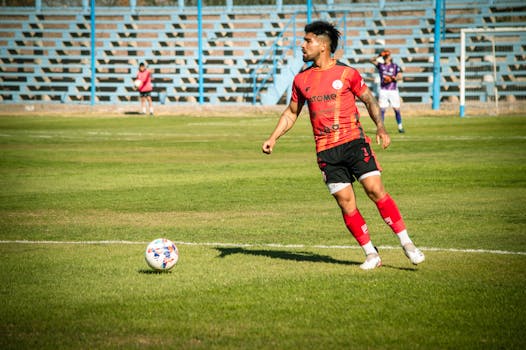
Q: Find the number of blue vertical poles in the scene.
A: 4